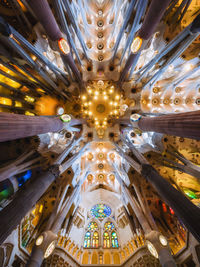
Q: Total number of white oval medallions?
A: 8